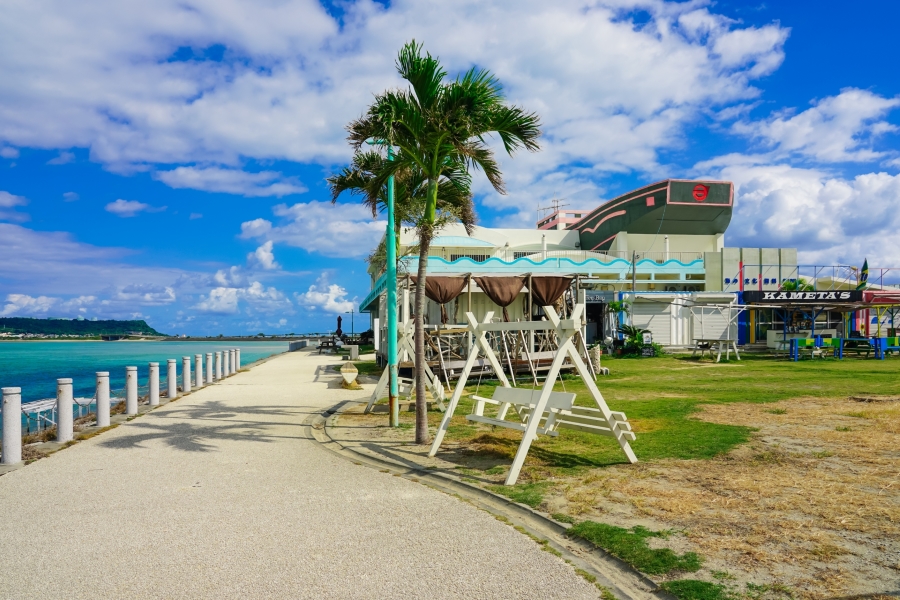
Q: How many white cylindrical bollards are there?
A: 13